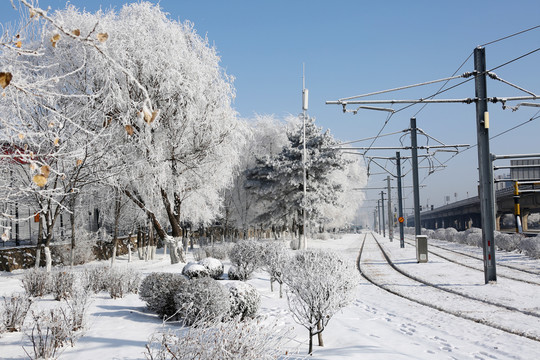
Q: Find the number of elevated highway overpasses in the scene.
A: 1